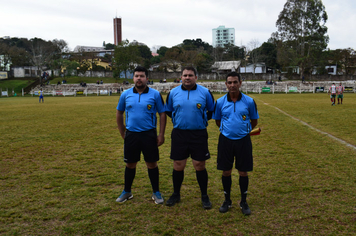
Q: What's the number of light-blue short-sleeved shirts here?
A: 3